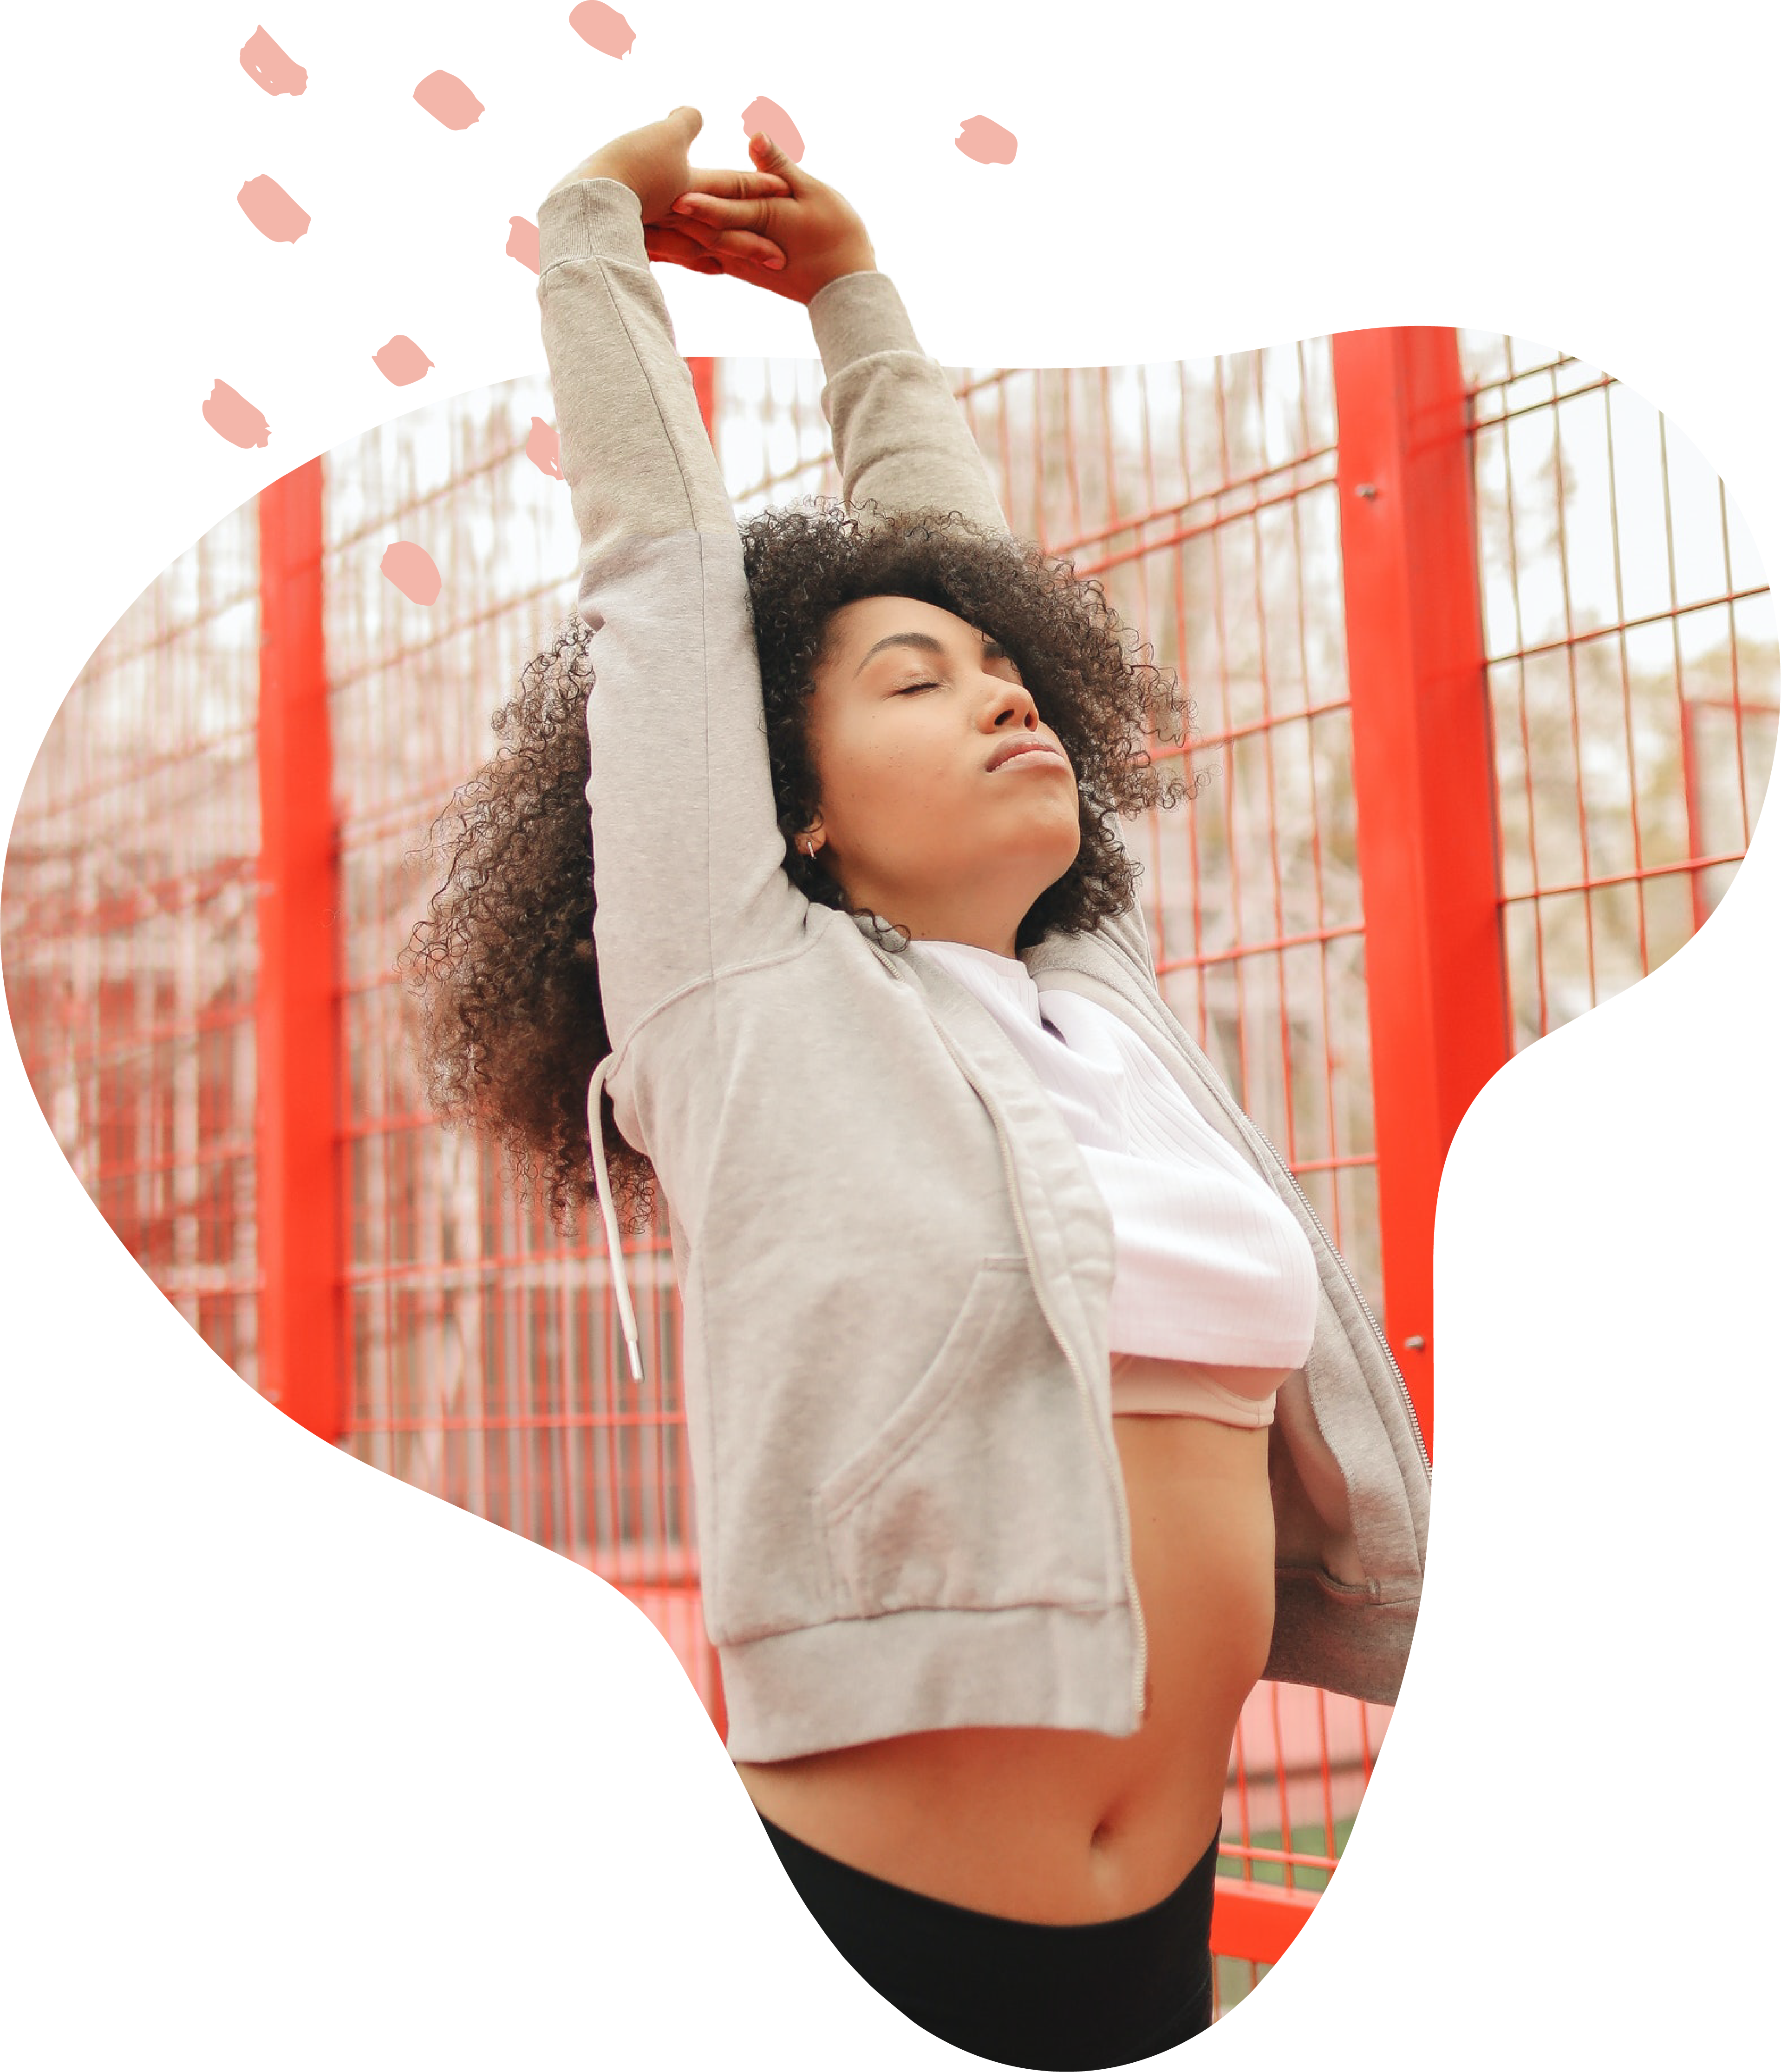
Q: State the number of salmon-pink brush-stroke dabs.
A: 11